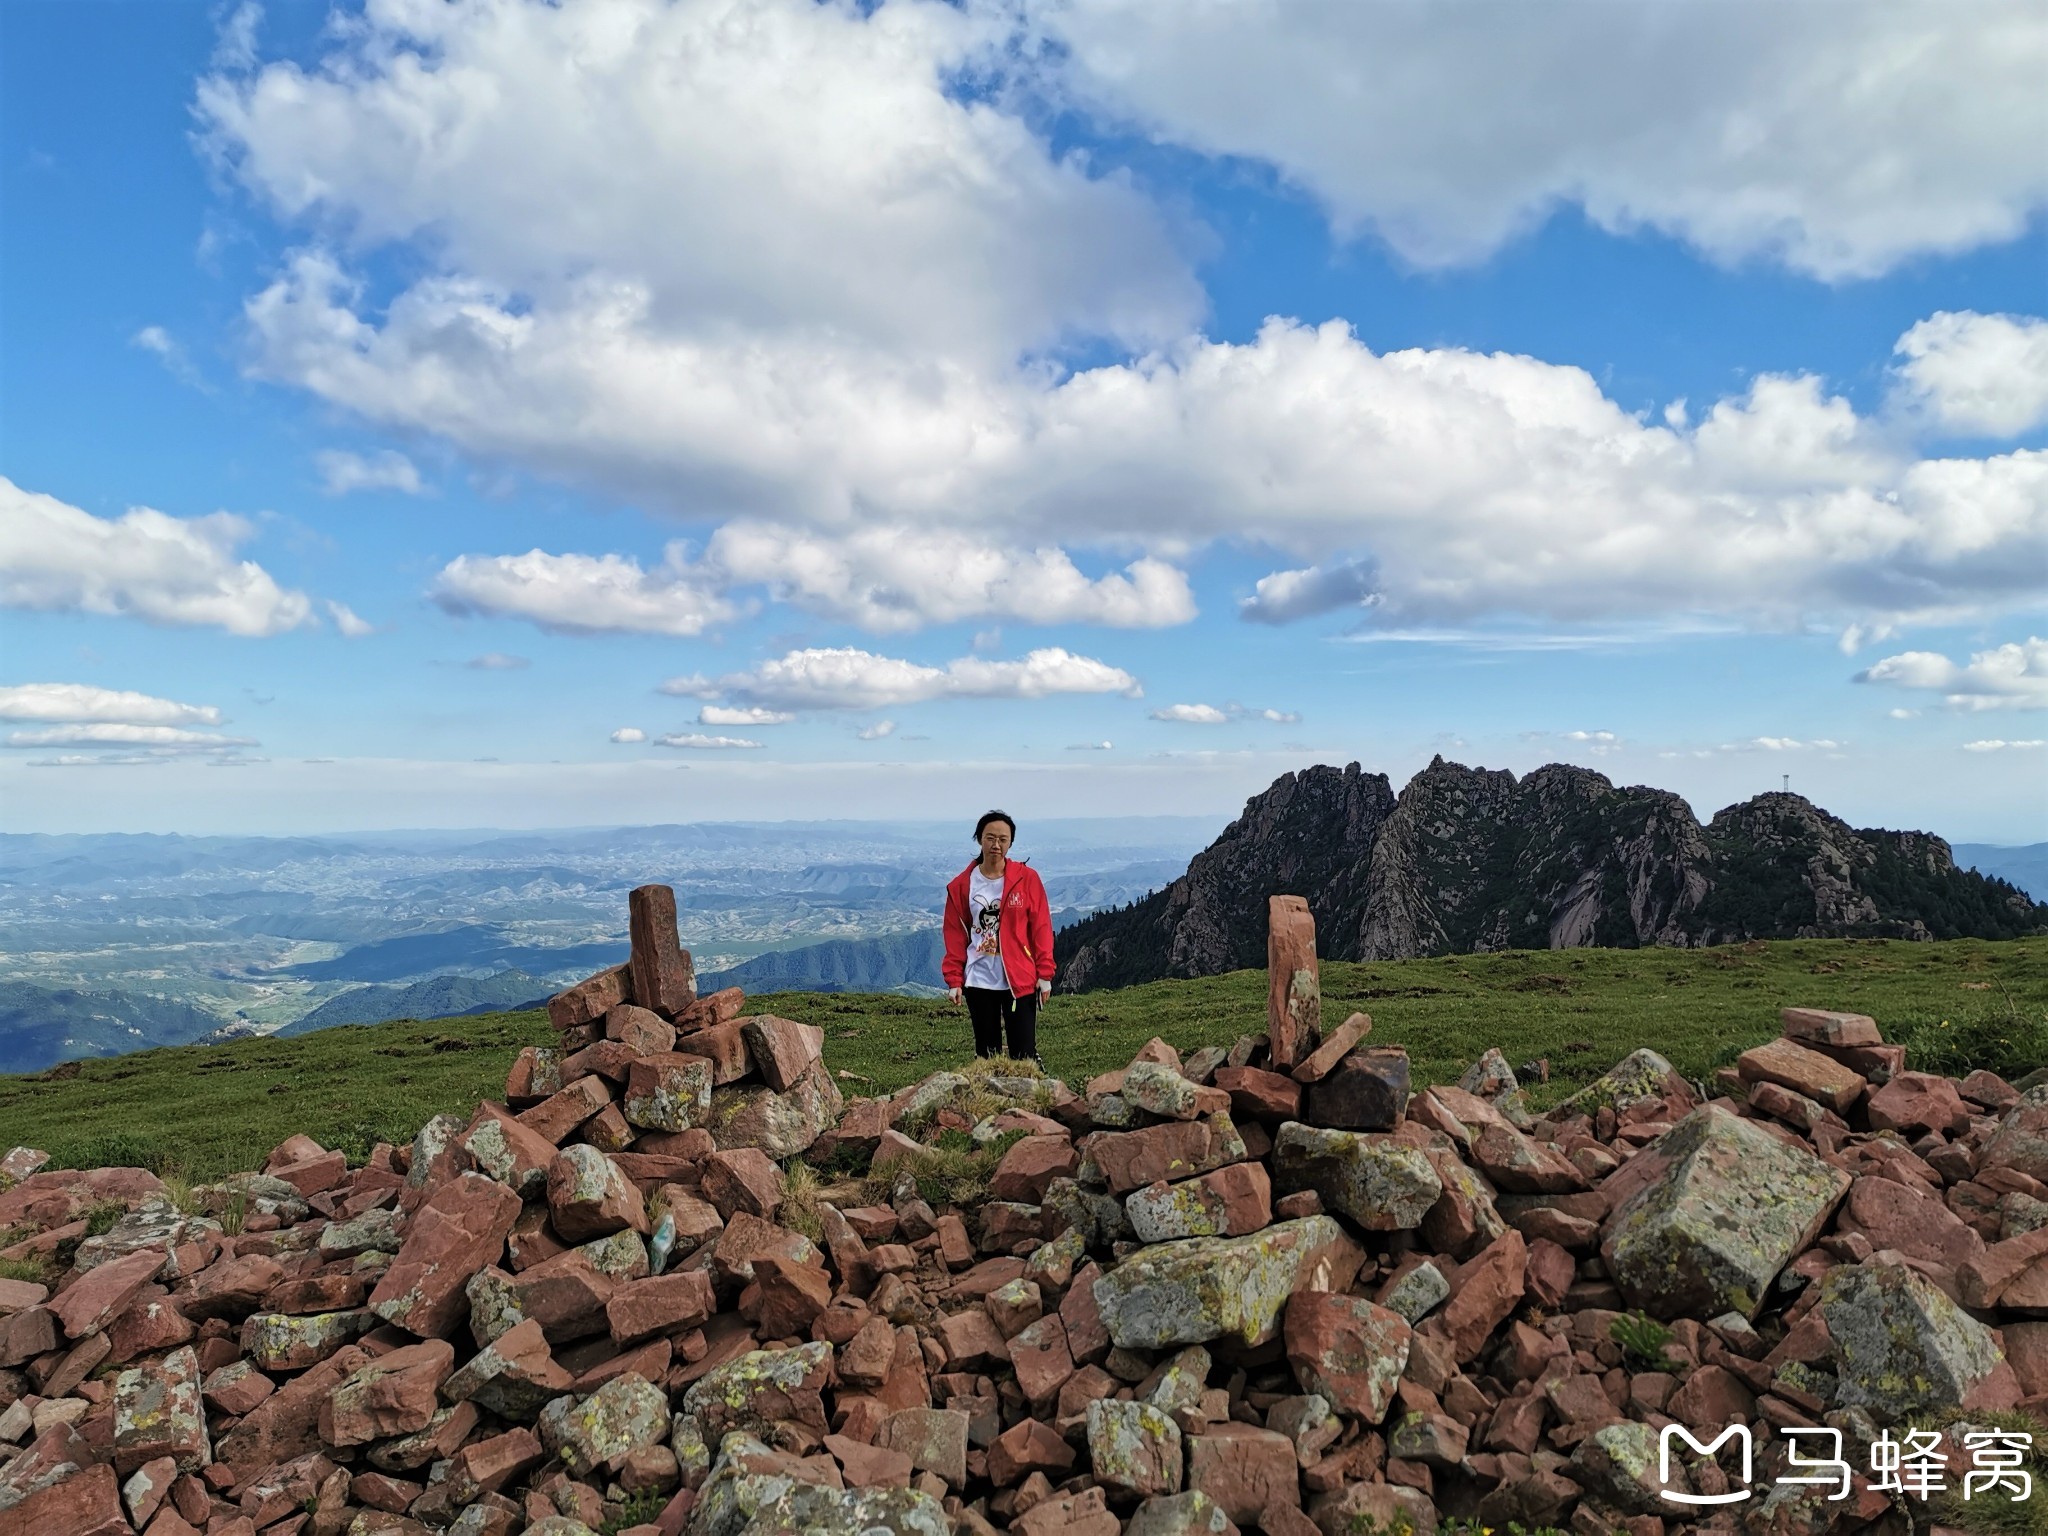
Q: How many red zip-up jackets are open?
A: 1